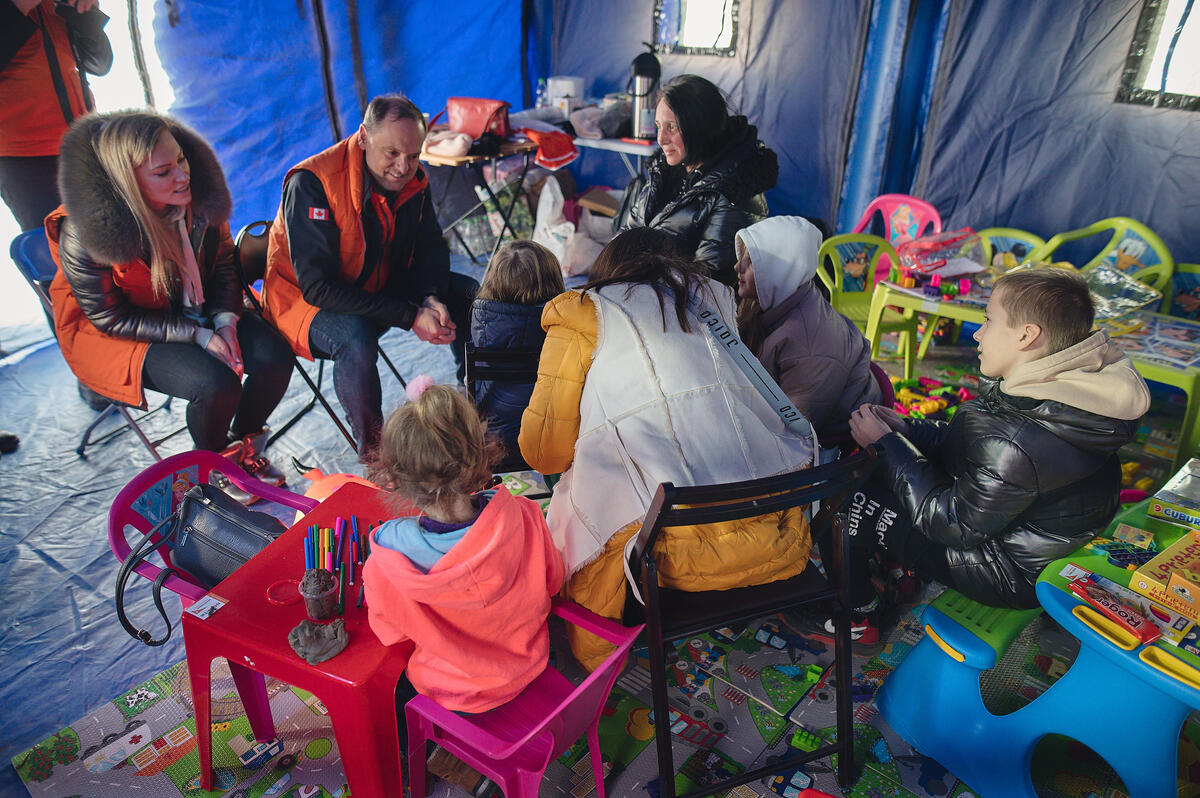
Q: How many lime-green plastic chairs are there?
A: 4